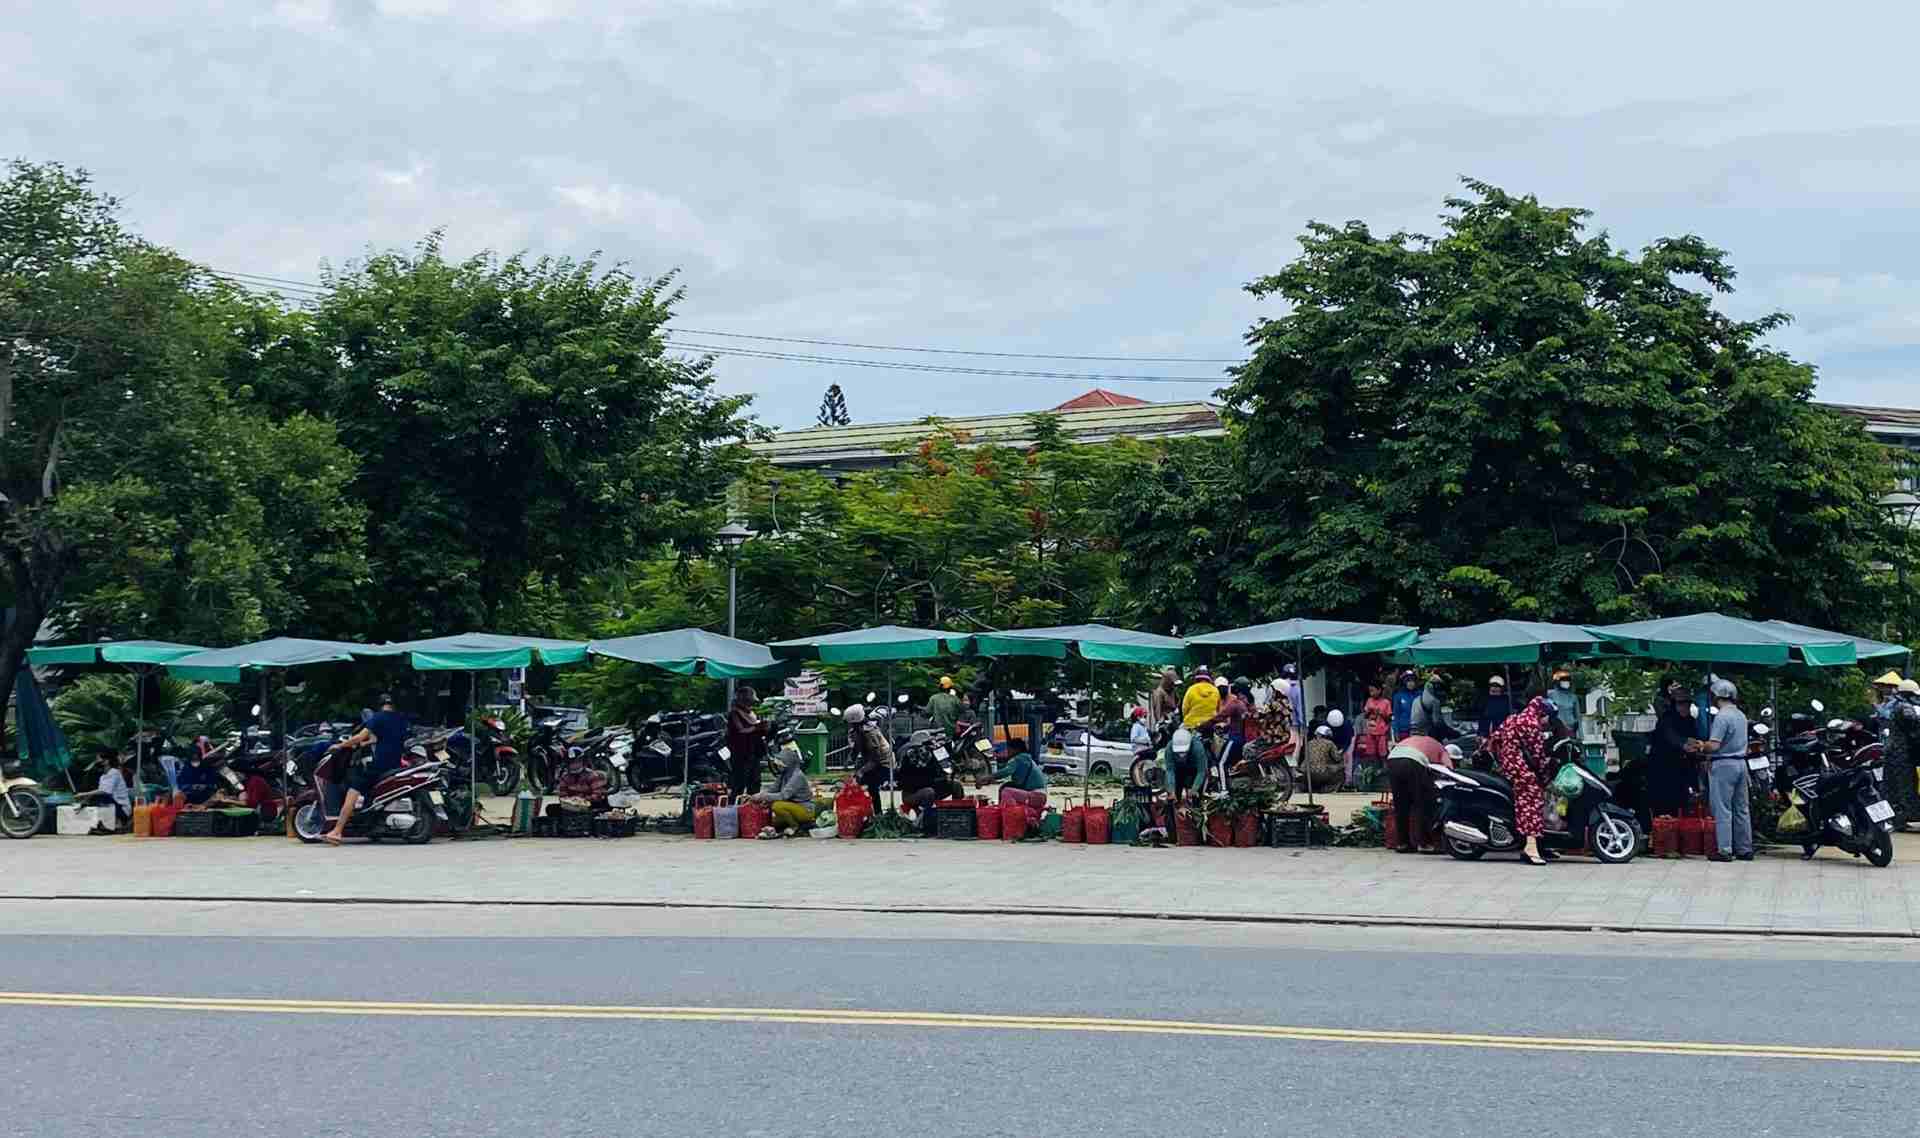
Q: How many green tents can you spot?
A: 10